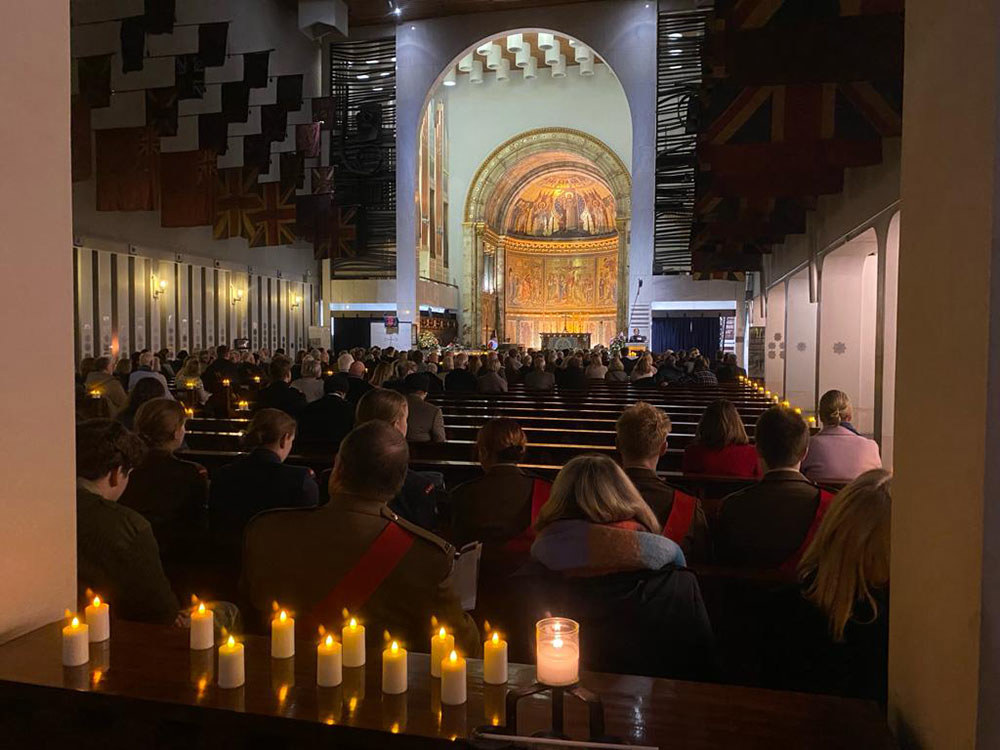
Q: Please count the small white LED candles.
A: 11